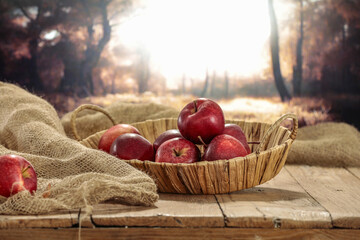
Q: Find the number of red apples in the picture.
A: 8